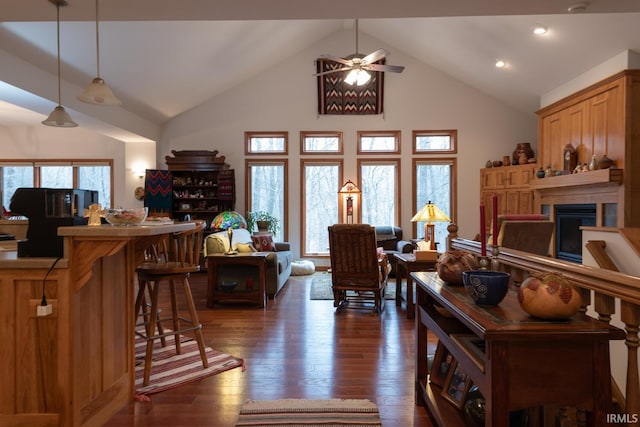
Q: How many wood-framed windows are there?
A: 11